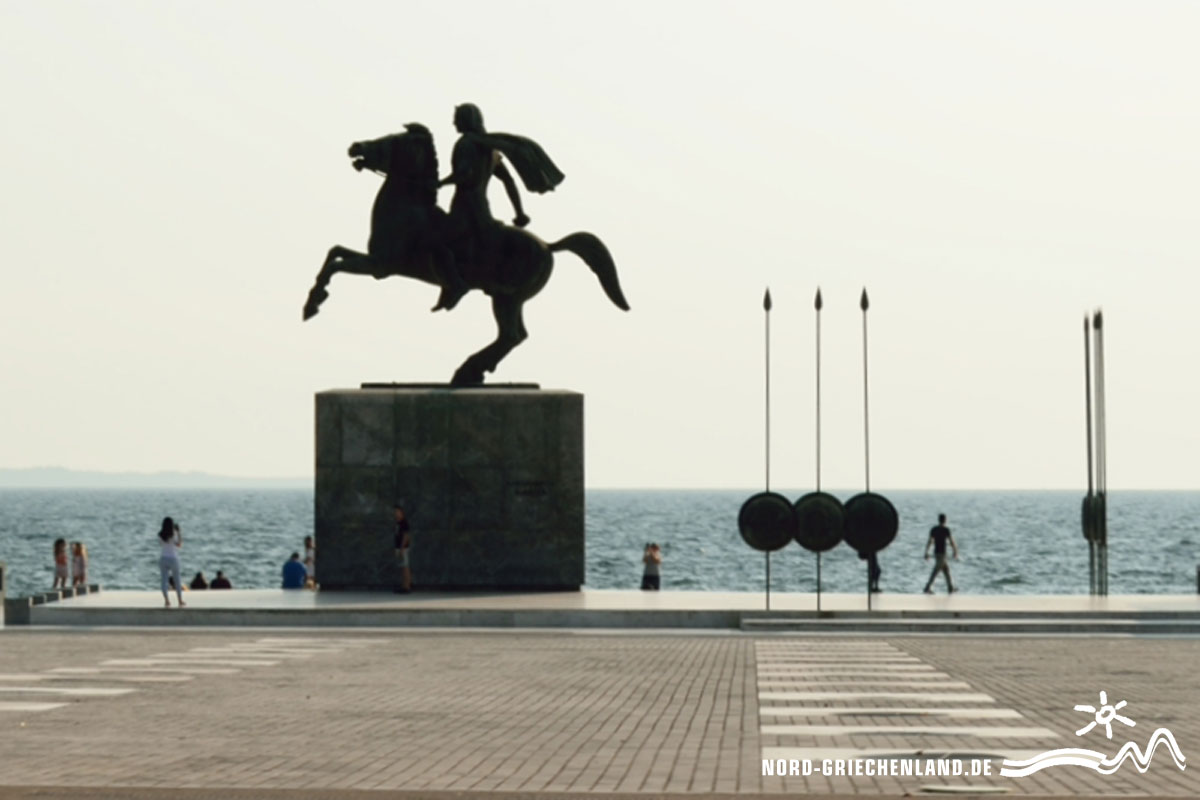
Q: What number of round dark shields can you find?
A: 3